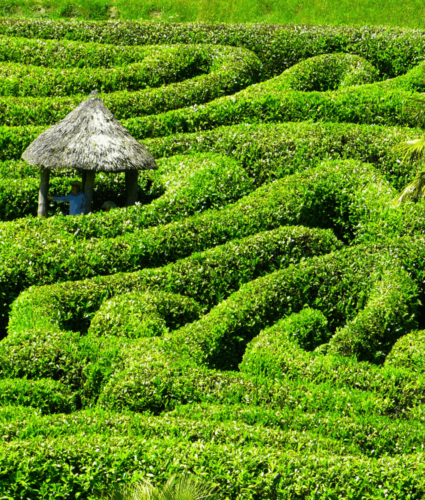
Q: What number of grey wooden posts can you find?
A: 3